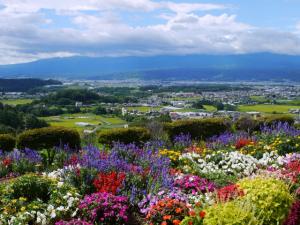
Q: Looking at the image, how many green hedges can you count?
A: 5